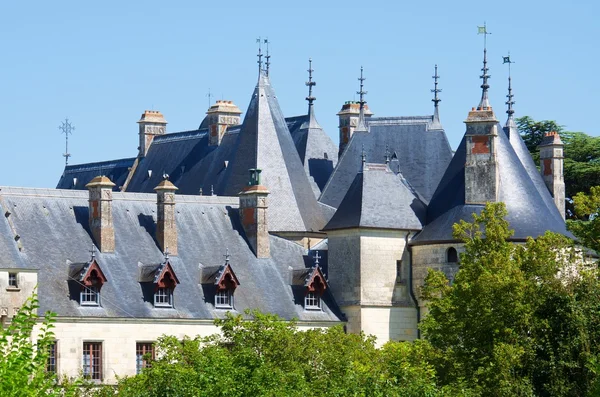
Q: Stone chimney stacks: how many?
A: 8